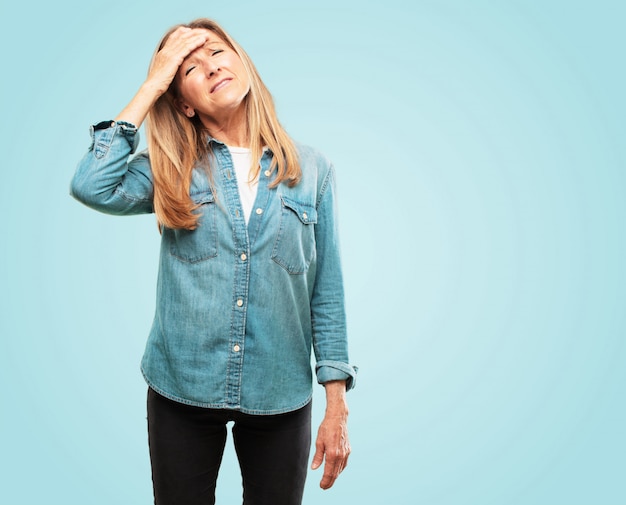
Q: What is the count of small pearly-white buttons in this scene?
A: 6